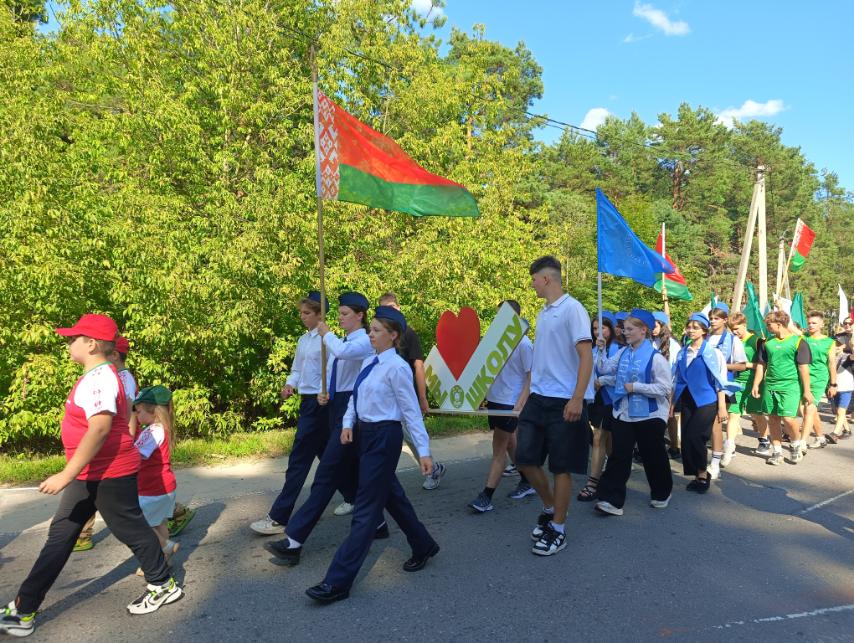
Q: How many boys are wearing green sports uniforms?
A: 3